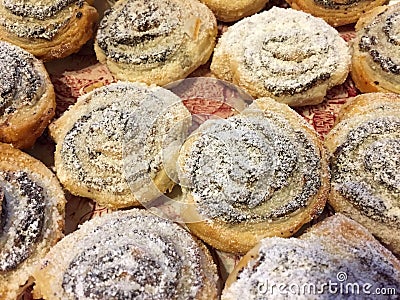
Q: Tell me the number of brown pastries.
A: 13